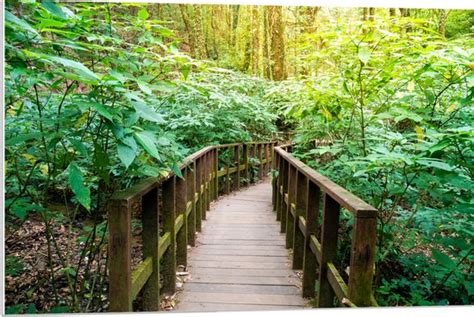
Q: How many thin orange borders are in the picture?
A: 0